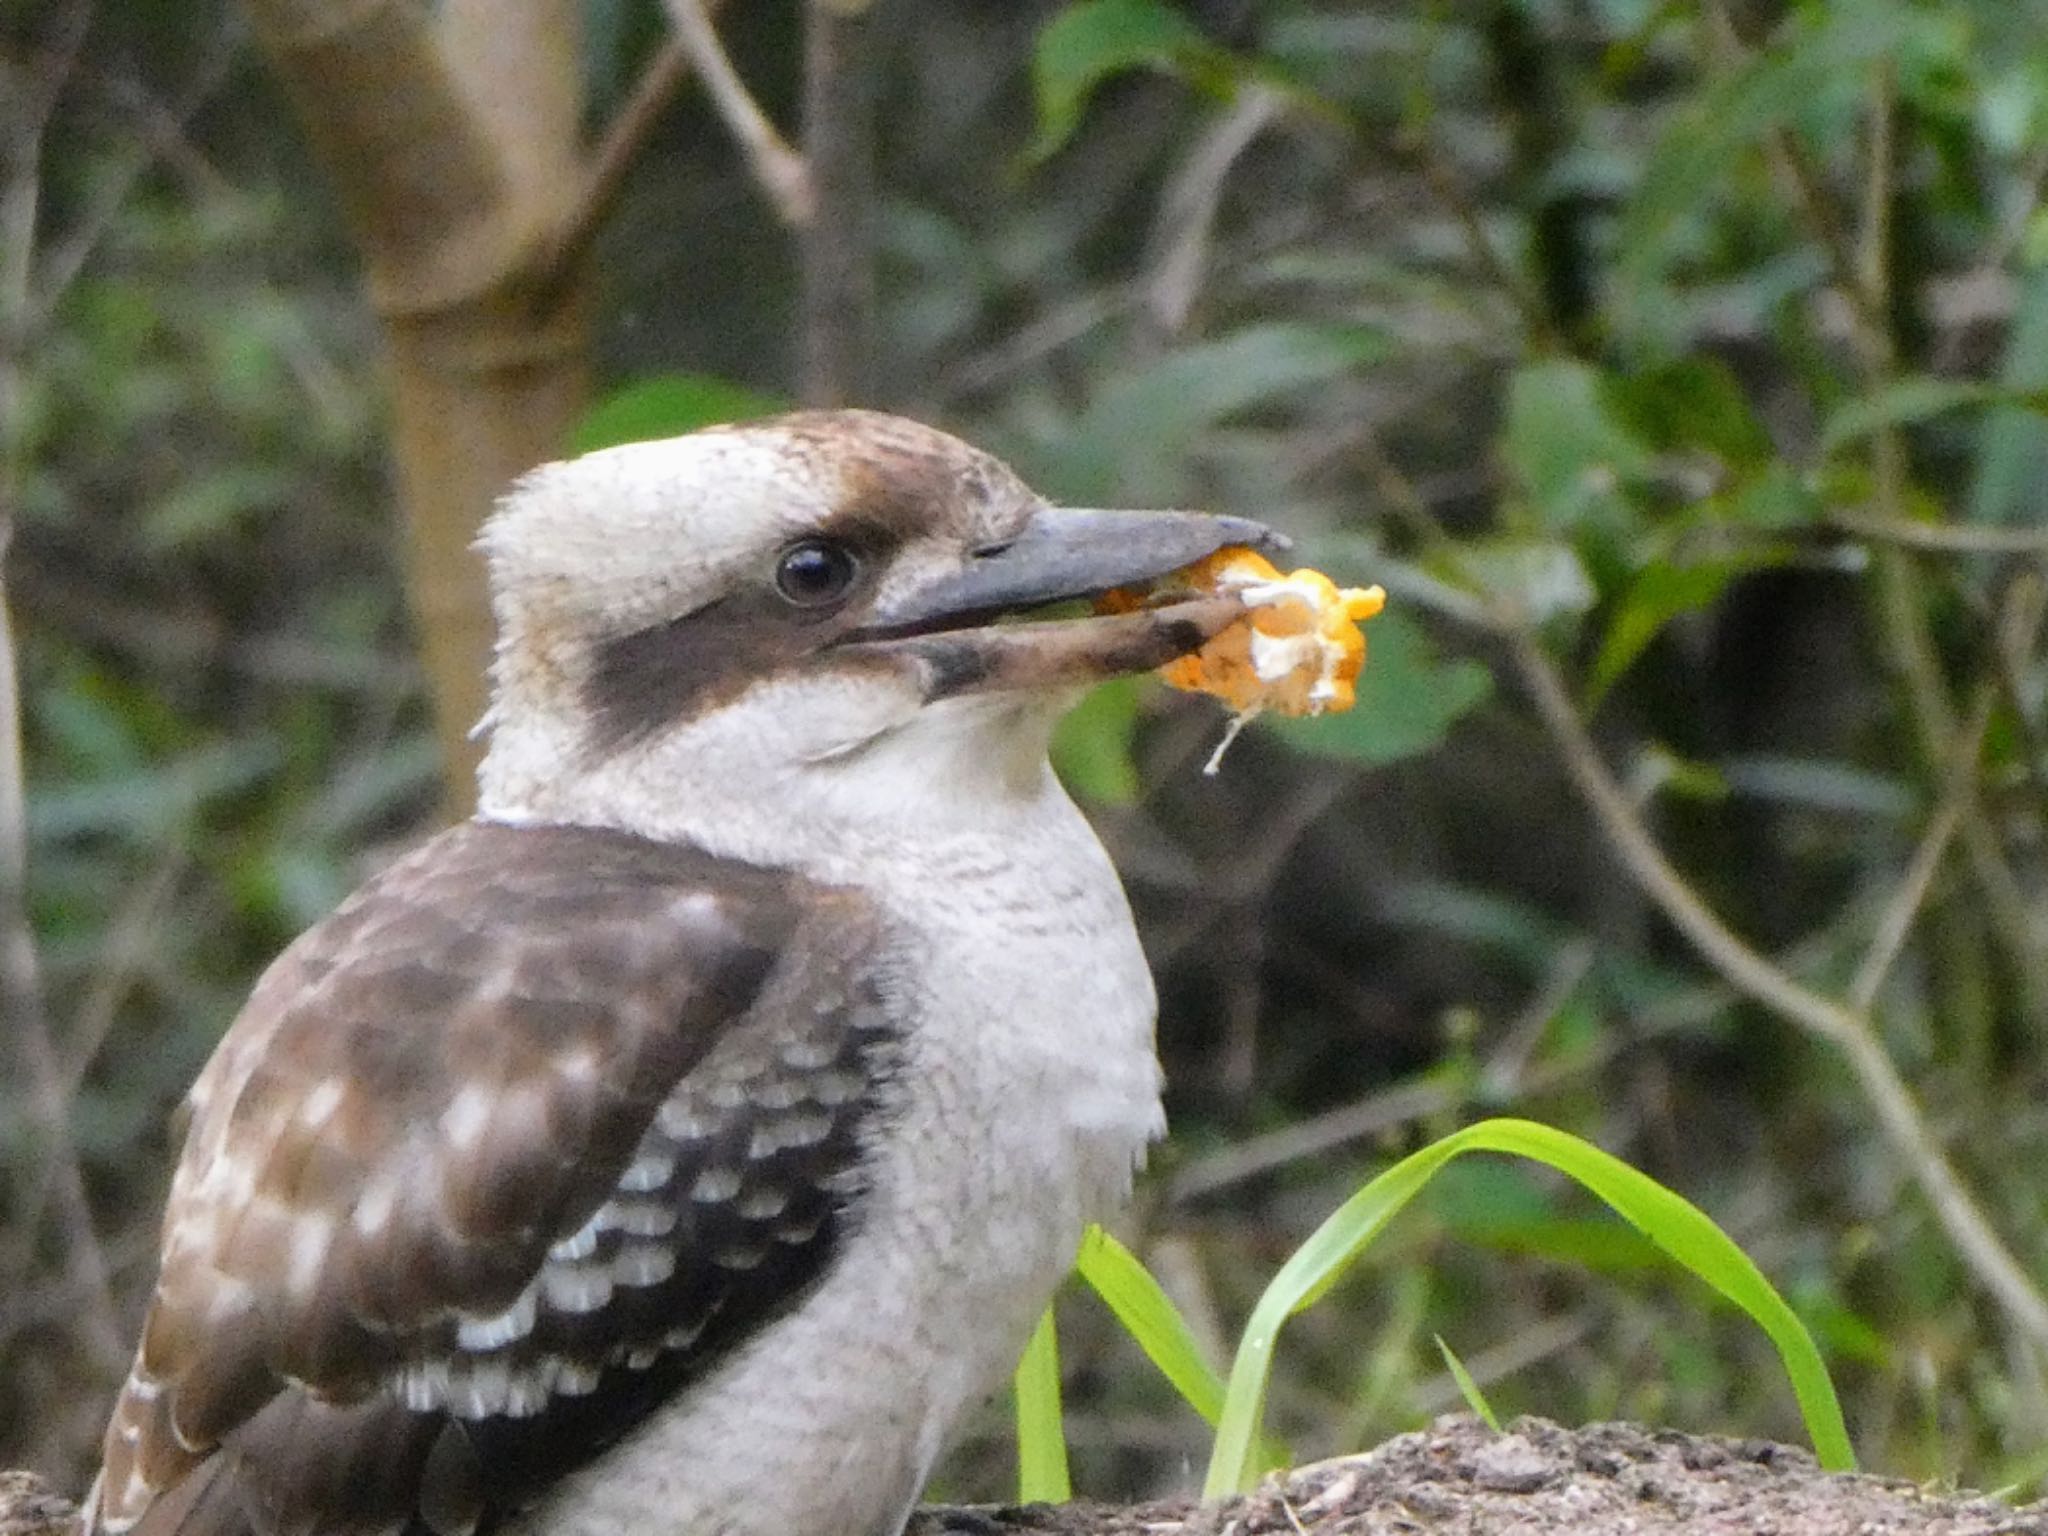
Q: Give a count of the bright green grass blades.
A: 4